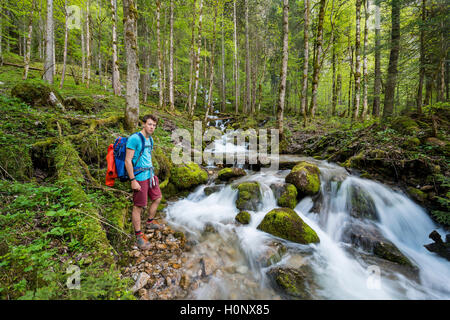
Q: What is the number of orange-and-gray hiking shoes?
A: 2